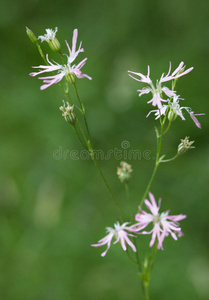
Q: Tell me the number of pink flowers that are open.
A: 5